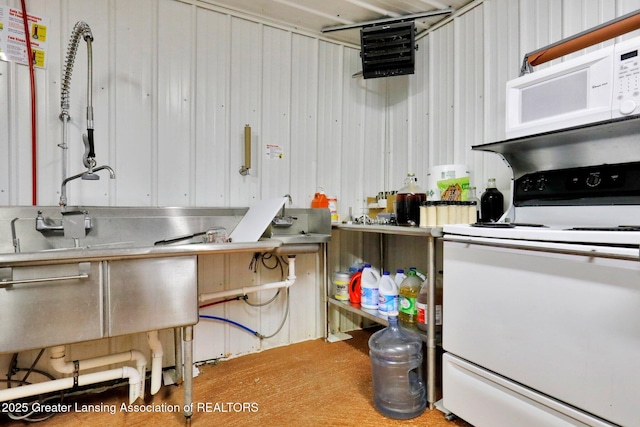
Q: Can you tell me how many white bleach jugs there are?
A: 3